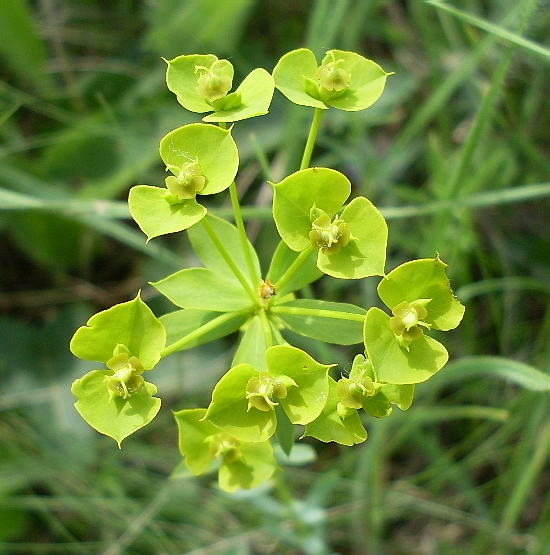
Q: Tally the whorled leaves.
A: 6